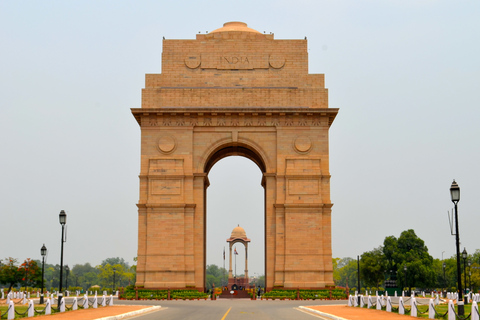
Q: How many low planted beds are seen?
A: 2